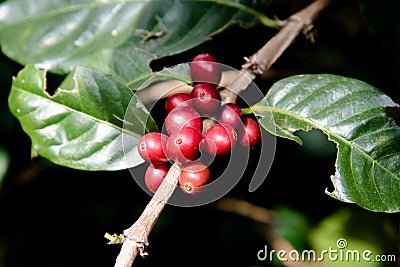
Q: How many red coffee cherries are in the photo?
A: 11